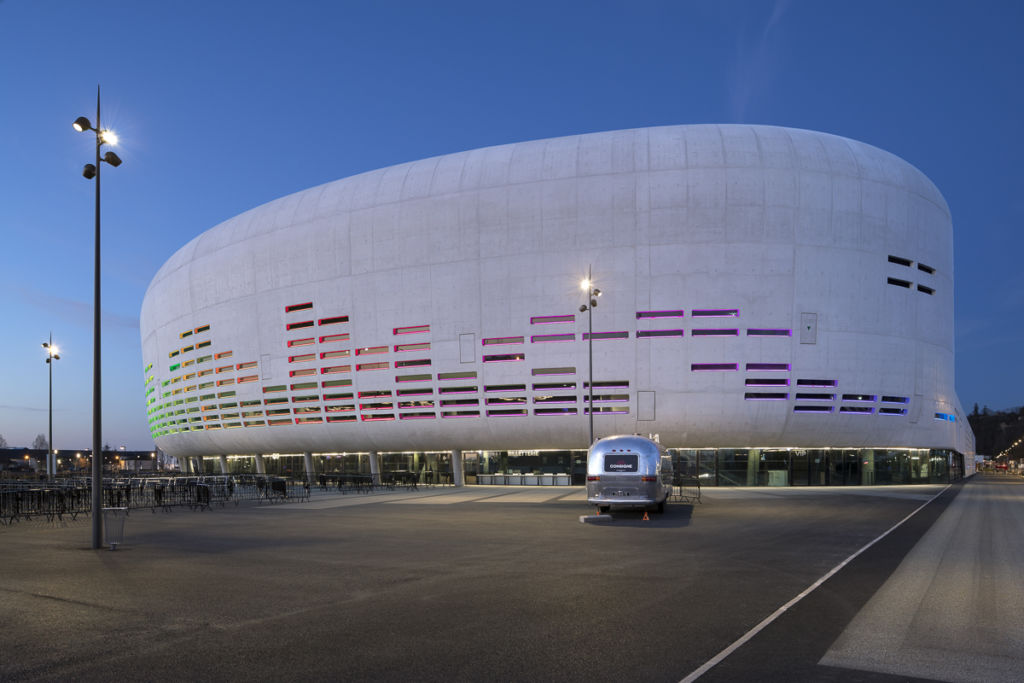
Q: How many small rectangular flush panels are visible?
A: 4